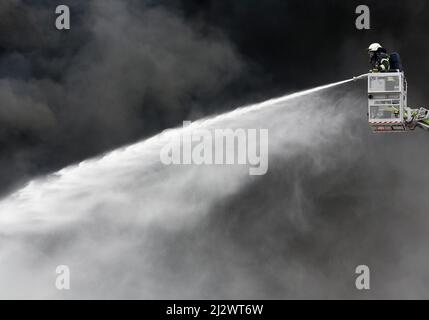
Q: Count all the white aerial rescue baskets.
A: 1